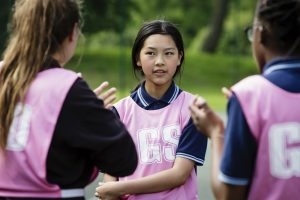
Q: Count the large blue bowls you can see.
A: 0